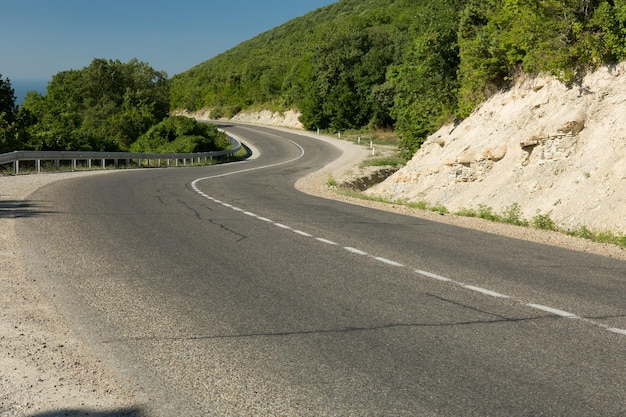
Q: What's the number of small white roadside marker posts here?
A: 5